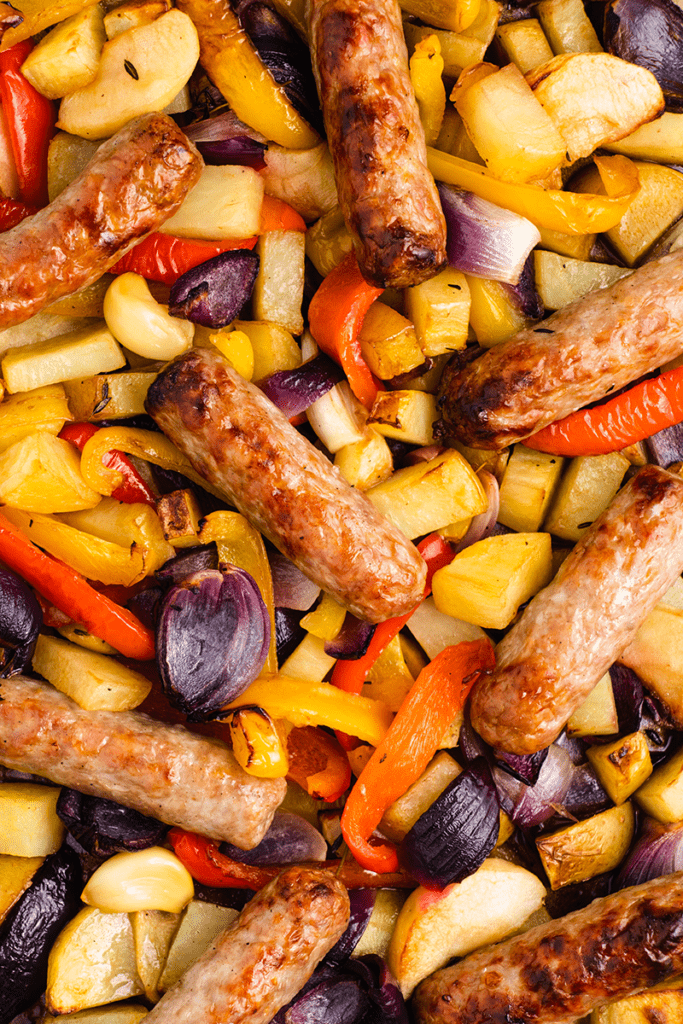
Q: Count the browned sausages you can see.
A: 8